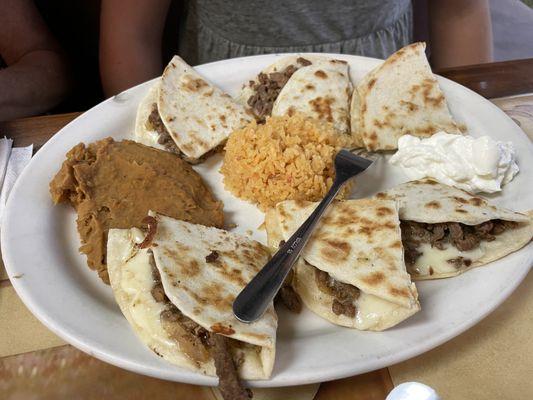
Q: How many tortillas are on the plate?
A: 6